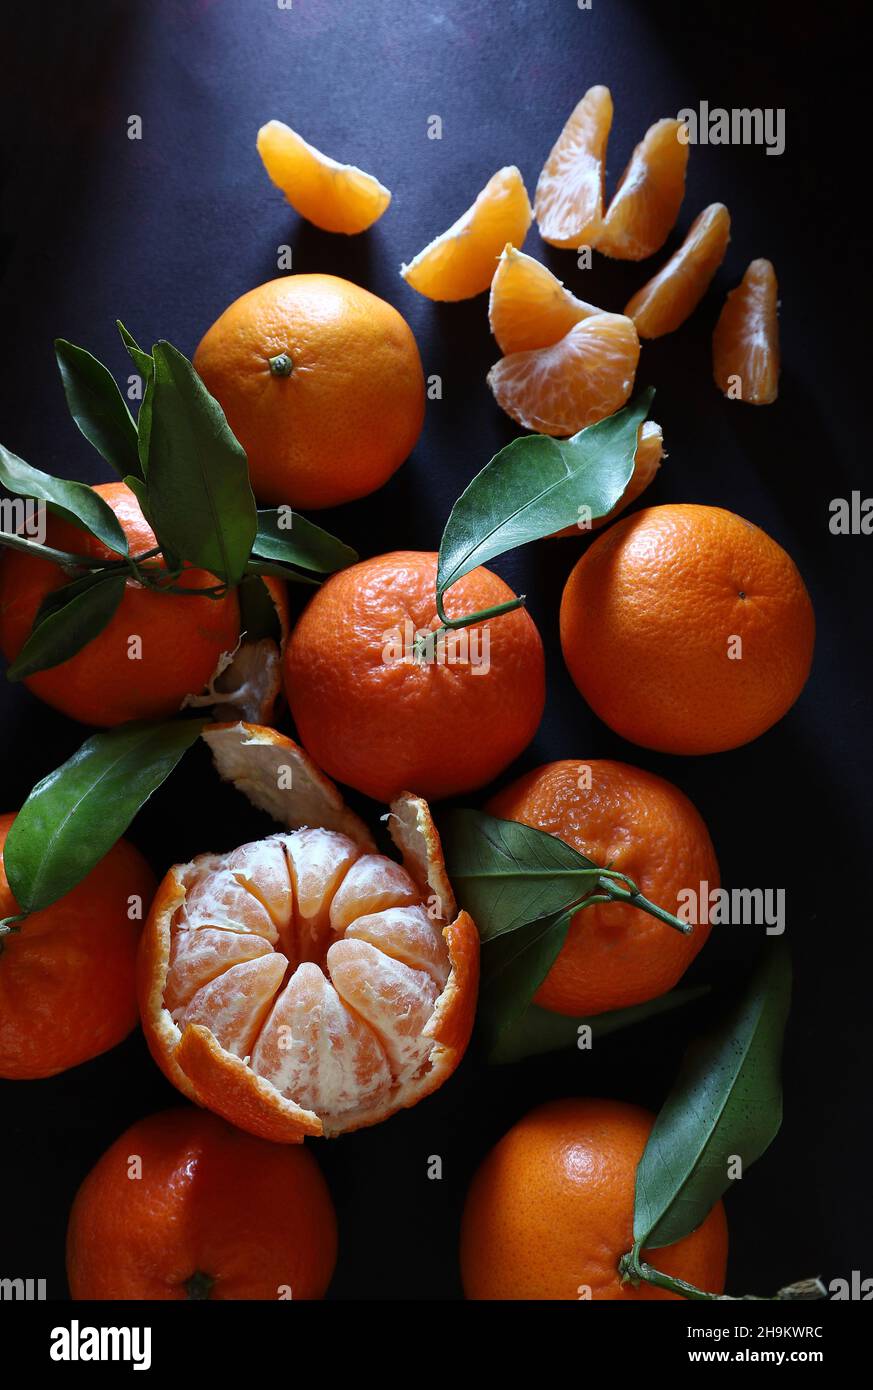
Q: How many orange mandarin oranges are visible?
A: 9